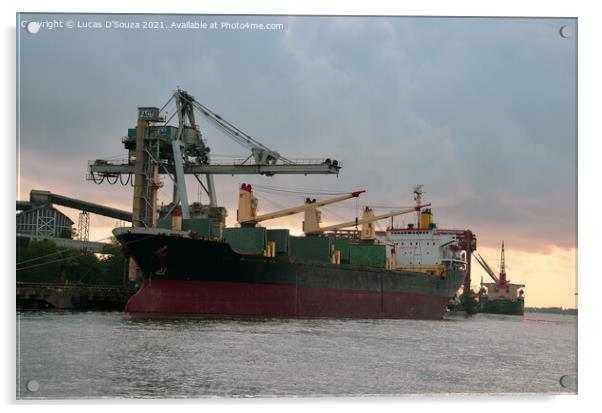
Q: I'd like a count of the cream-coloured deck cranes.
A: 3